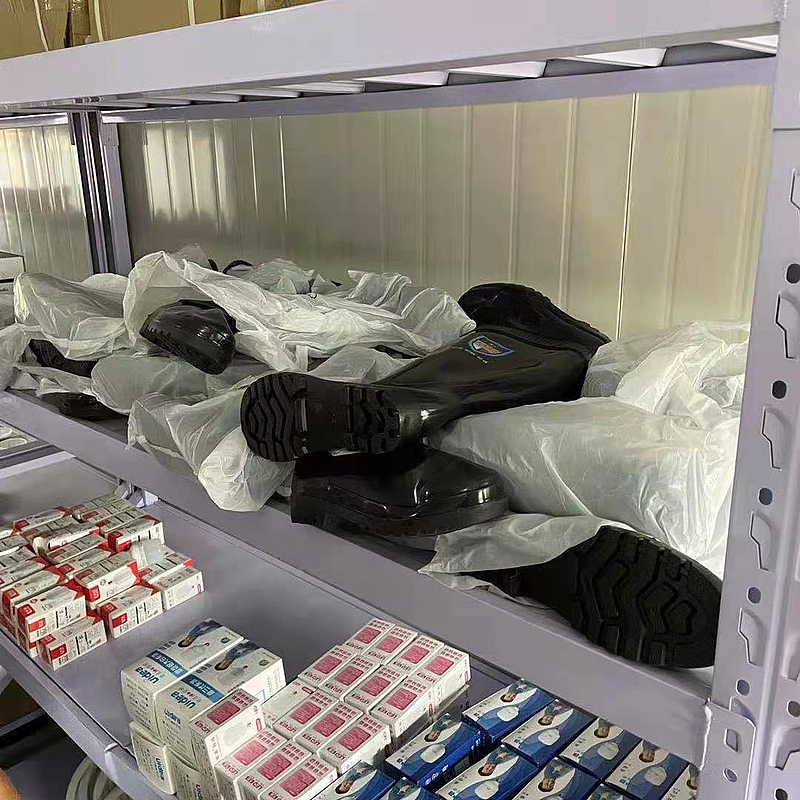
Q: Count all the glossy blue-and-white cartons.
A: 11